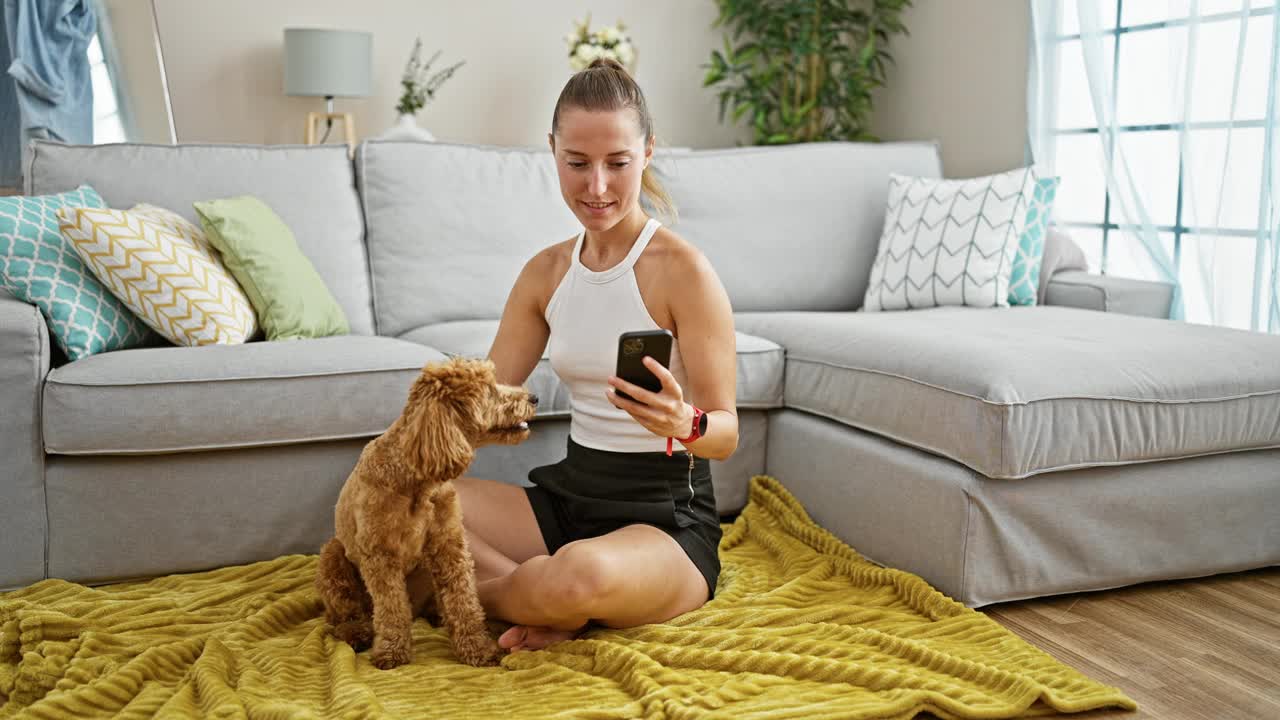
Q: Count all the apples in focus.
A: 0